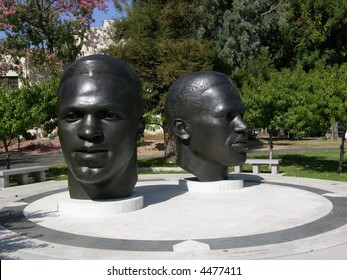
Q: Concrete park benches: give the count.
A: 2